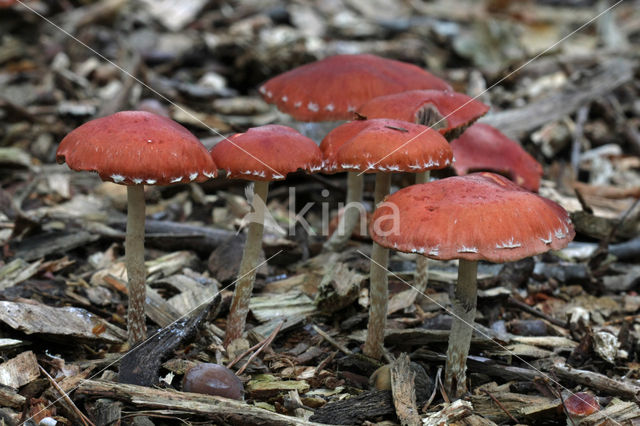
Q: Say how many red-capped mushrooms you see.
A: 7